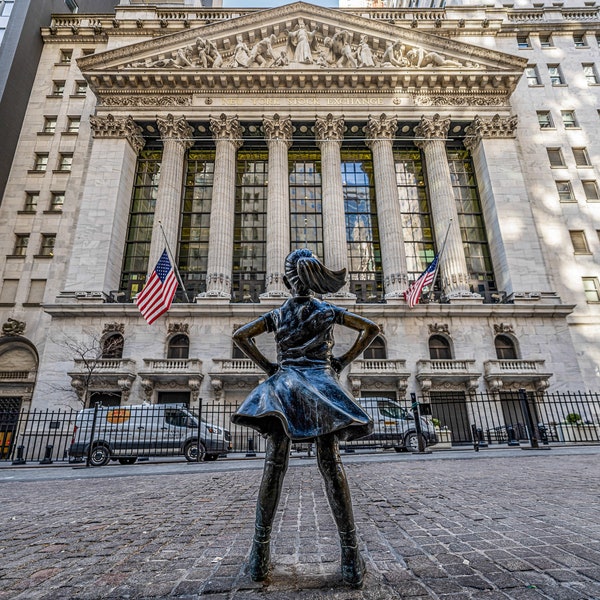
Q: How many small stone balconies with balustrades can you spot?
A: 6